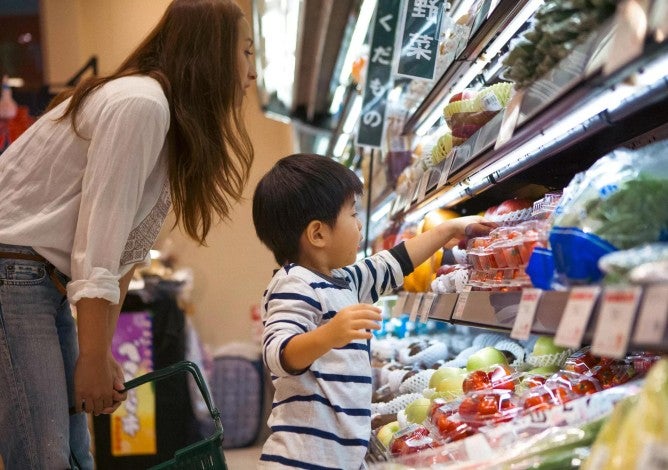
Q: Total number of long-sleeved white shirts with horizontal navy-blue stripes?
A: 1